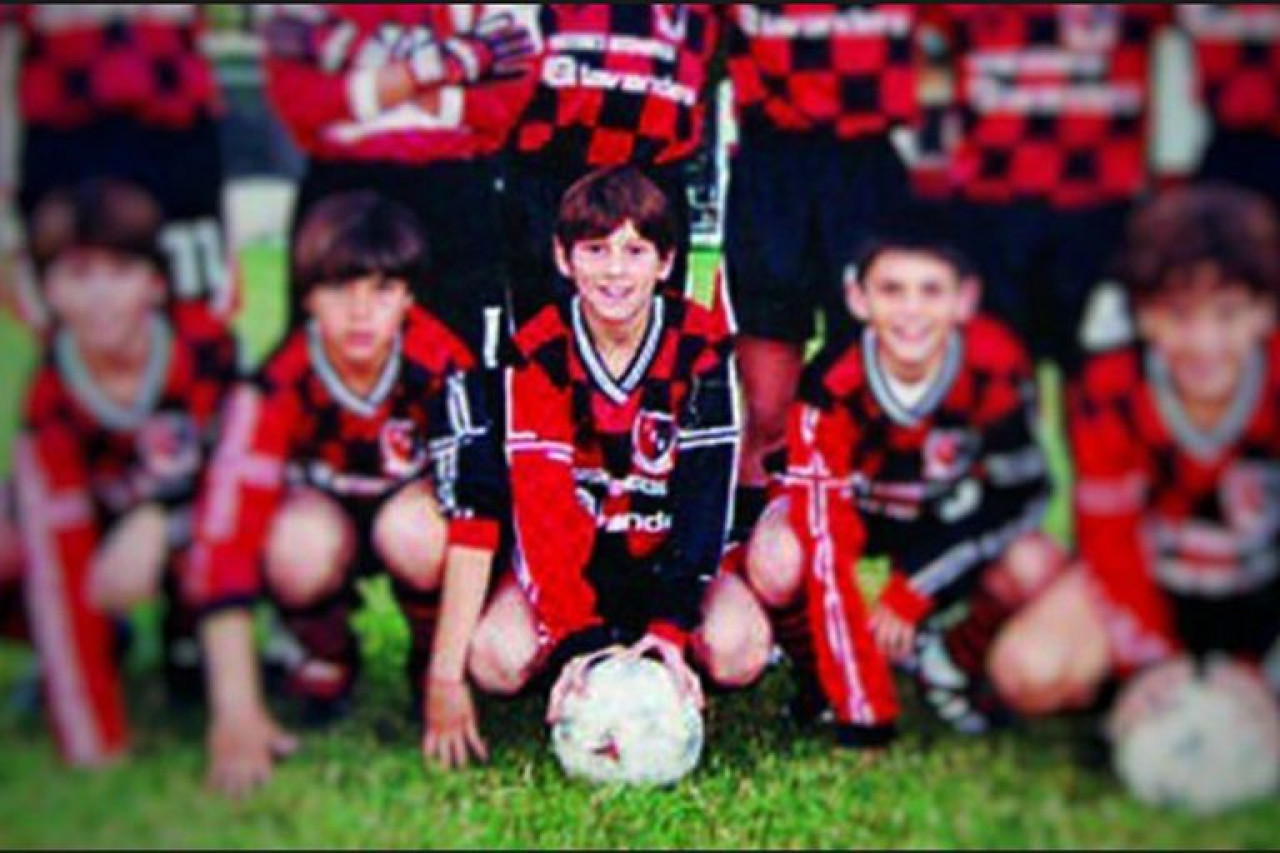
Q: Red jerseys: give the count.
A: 11